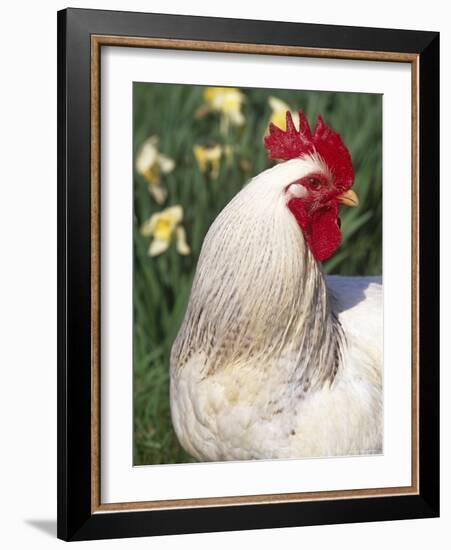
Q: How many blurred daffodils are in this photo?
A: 5